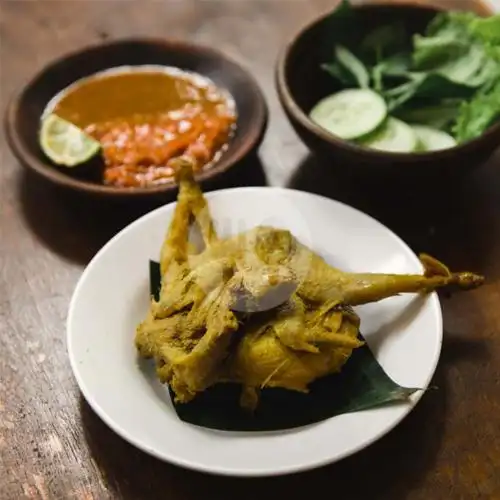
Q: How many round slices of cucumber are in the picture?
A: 3